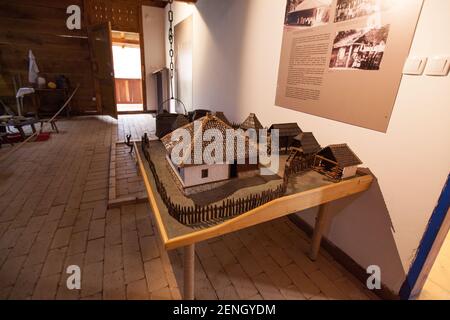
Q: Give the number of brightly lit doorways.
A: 1